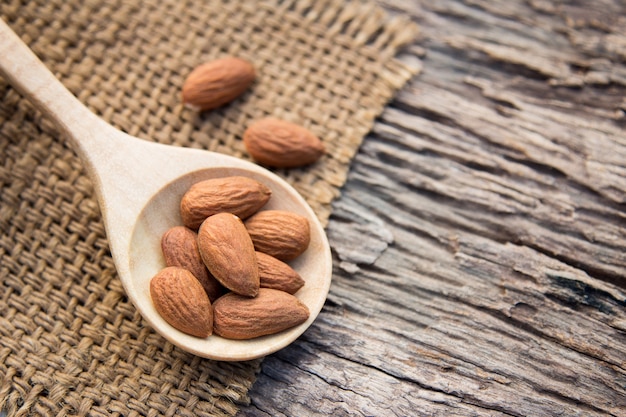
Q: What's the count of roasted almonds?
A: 9